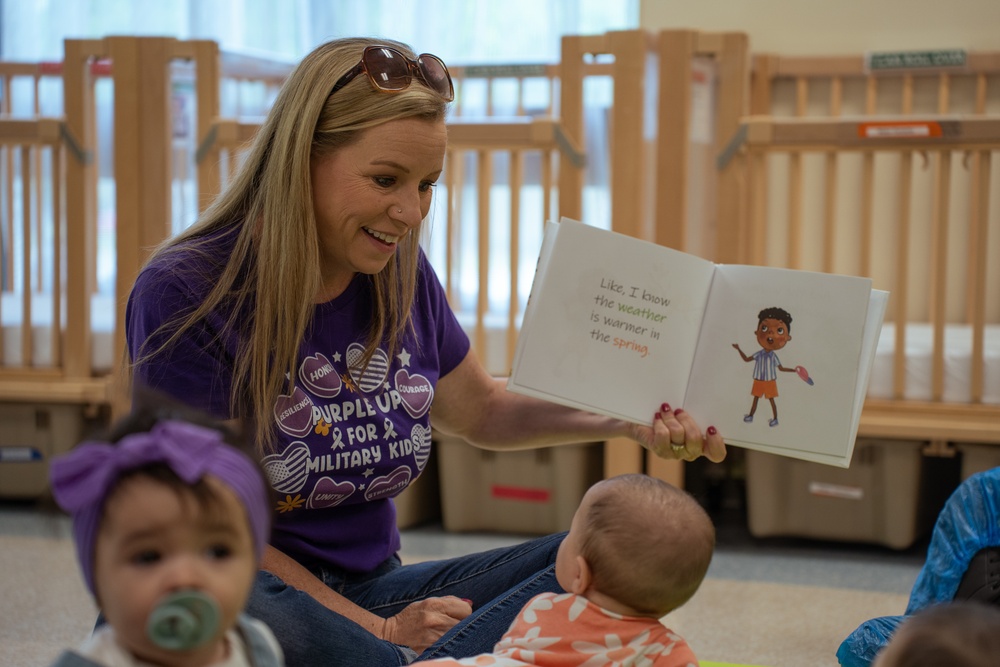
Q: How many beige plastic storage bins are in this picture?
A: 5